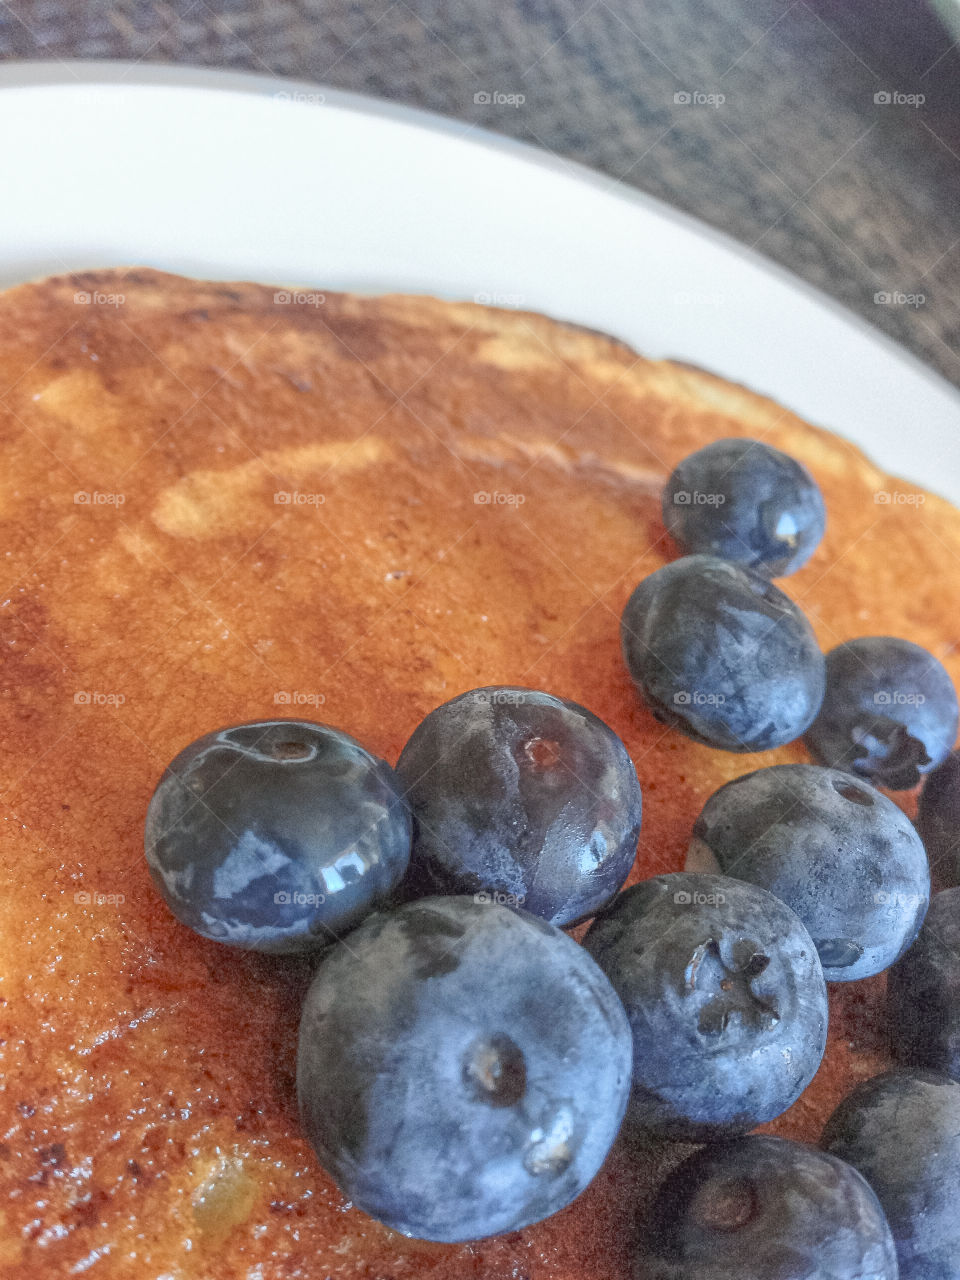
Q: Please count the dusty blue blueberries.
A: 12